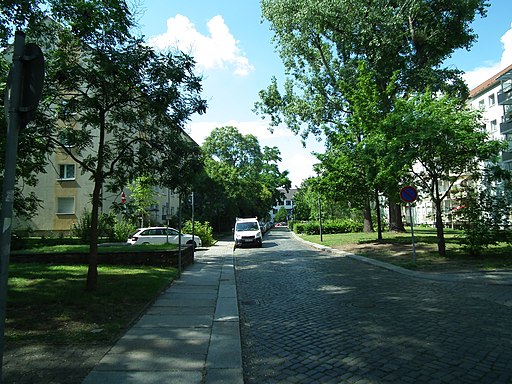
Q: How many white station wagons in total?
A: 1